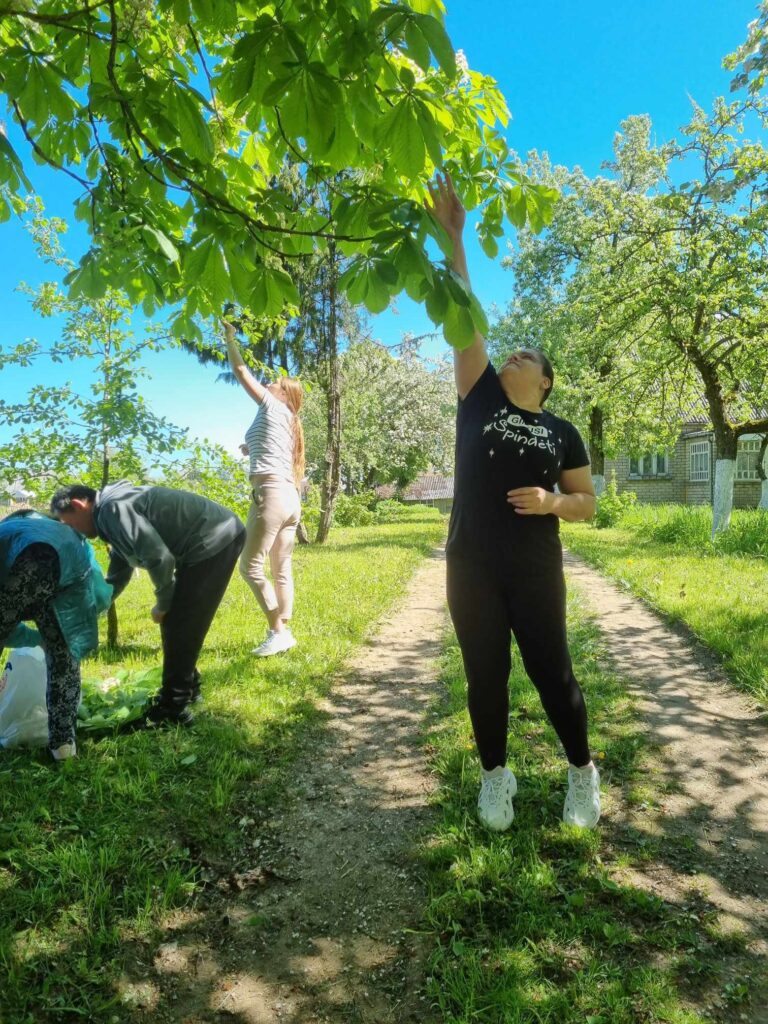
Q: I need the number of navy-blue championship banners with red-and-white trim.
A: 0